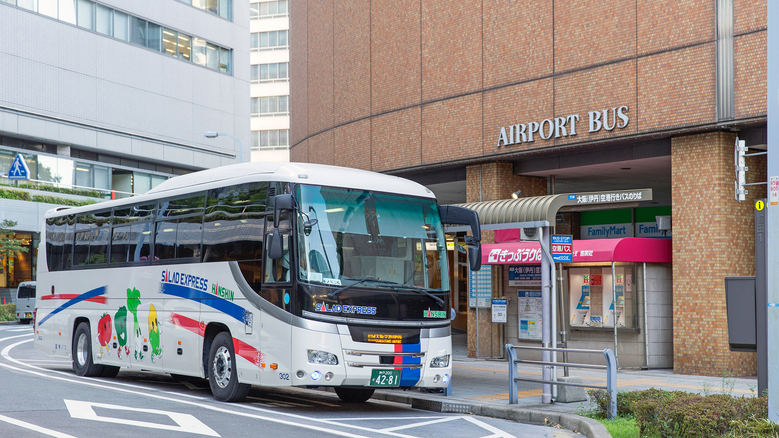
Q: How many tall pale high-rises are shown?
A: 2